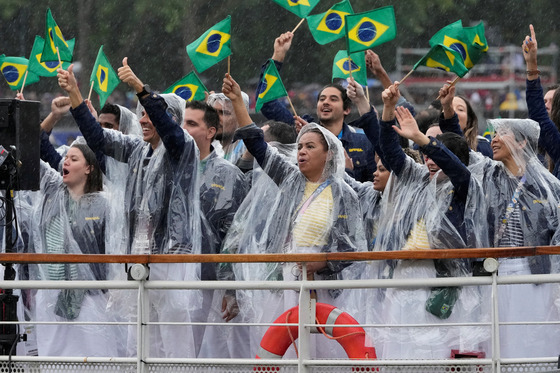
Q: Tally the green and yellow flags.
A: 14